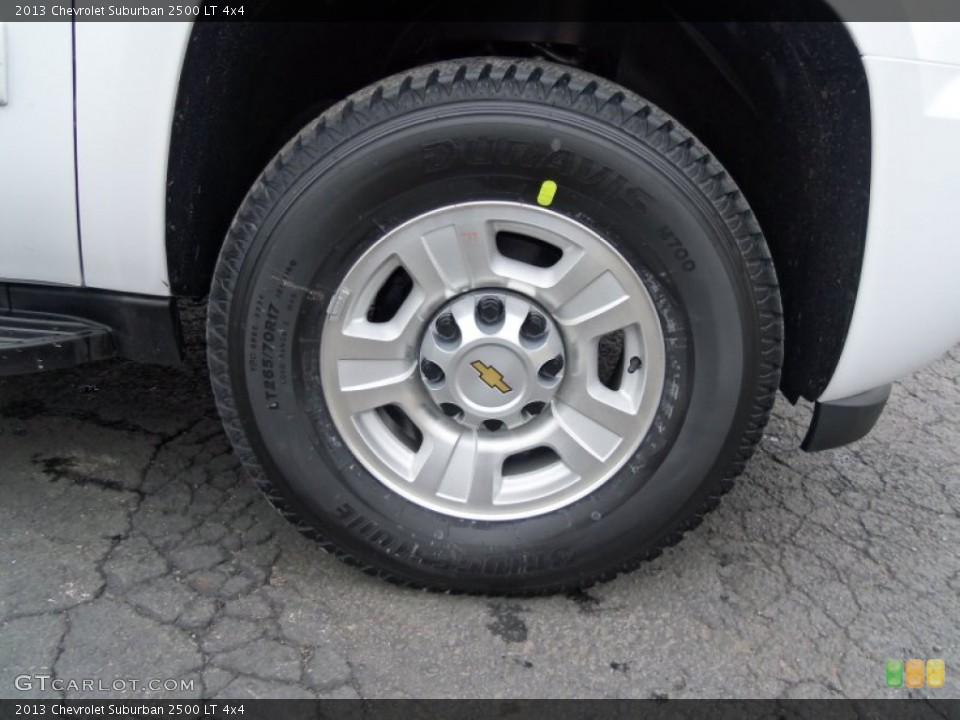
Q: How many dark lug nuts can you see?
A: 8